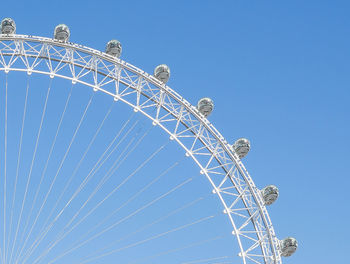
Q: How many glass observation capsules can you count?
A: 8